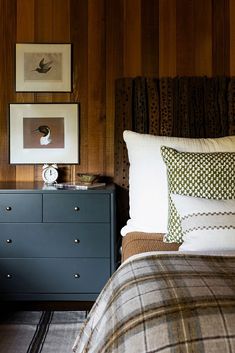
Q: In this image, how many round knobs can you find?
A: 6